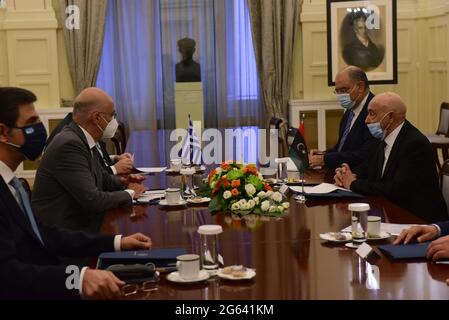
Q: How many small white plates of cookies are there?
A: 3